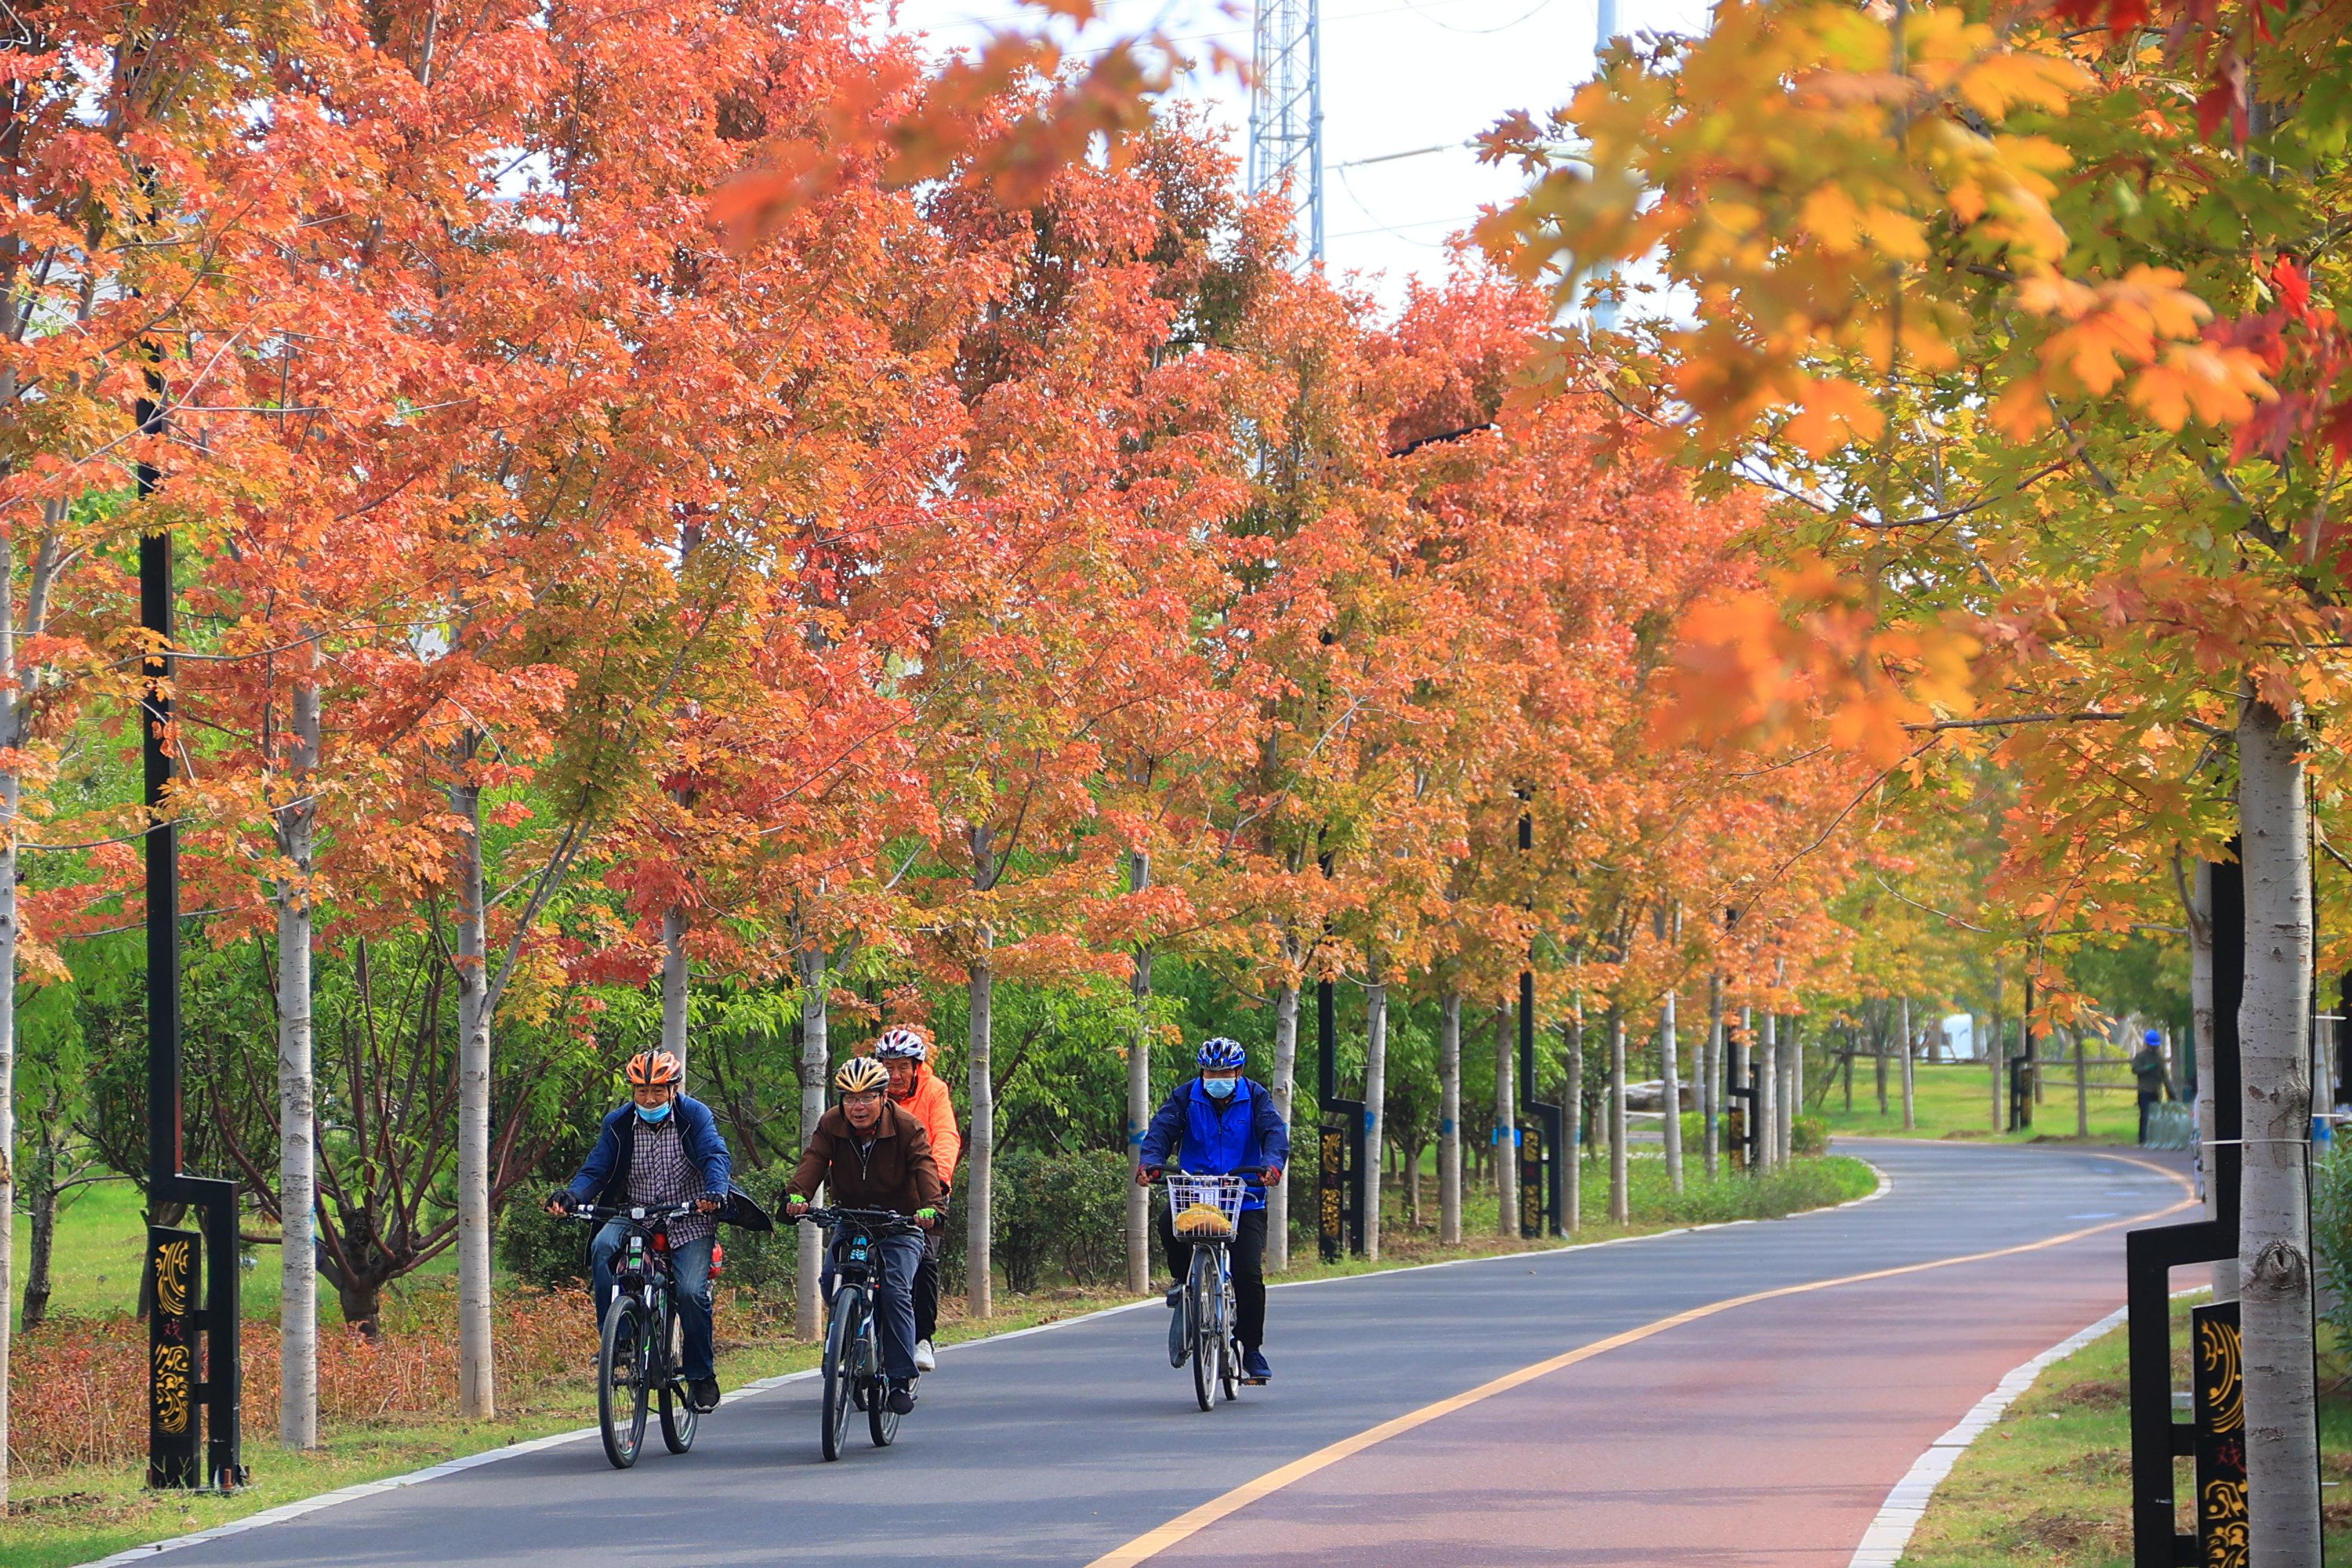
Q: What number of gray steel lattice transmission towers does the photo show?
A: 1